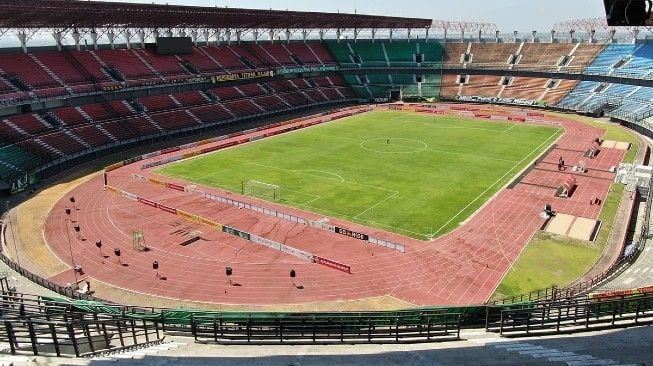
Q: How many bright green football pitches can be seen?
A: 1